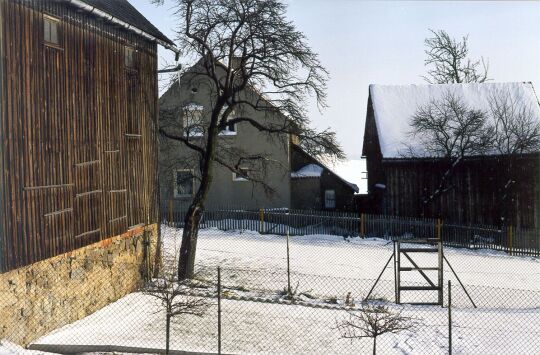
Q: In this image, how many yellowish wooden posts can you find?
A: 5